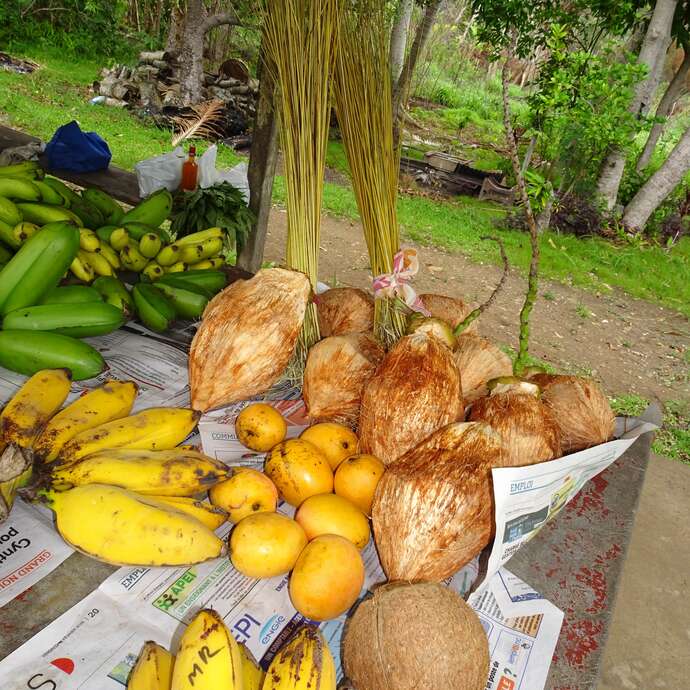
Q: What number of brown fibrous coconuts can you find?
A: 10